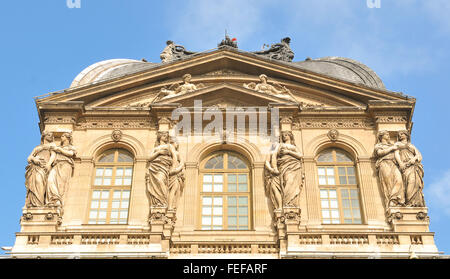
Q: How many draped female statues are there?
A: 8